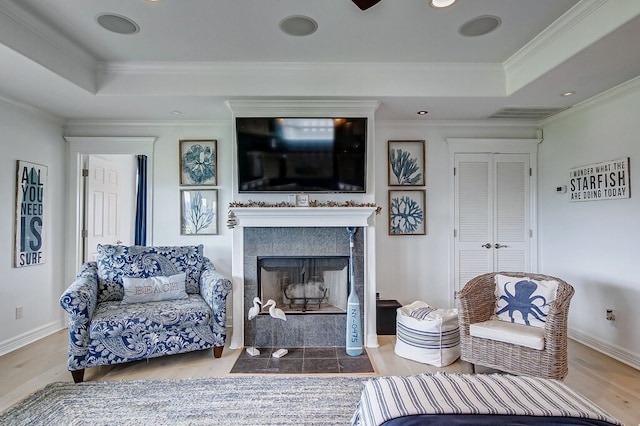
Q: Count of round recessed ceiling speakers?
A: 3